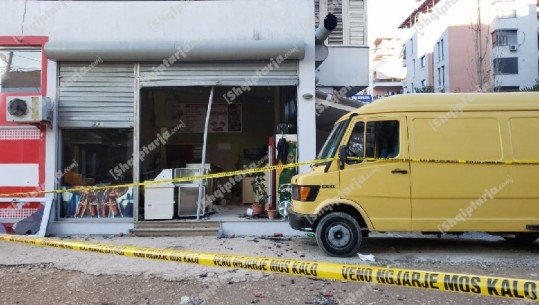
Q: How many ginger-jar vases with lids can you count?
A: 0